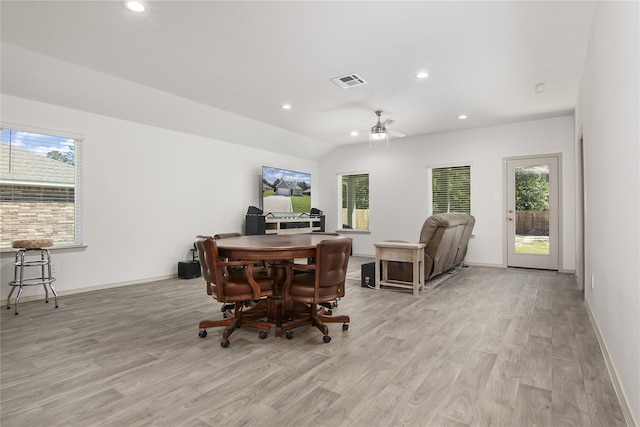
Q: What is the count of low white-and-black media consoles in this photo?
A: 1